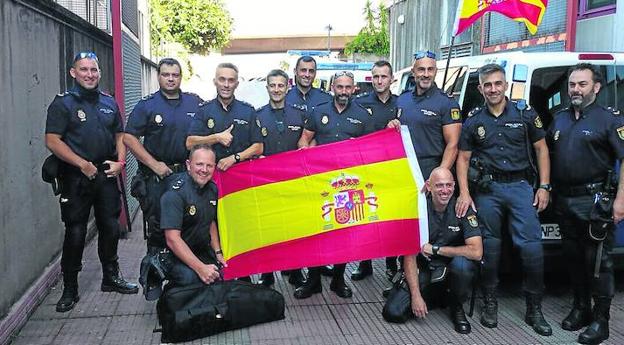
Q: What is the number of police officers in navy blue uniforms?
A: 12